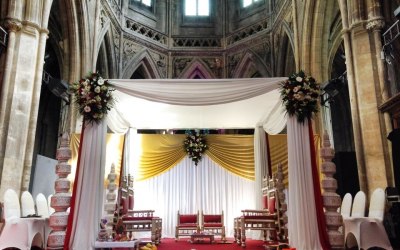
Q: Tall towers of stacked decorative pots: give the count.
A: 4